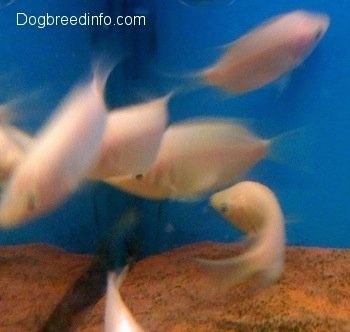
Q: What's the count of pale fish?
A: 7